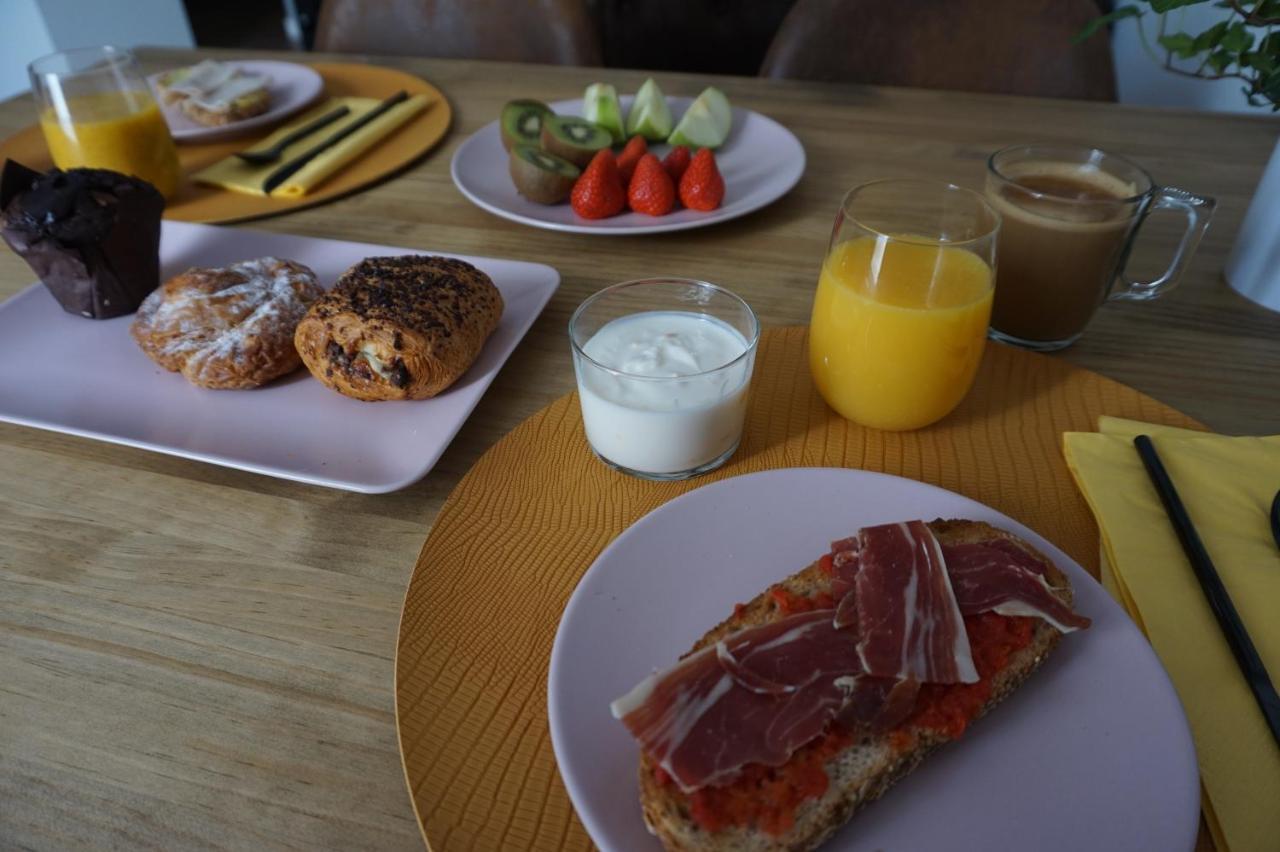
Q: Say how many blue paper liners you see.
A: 0